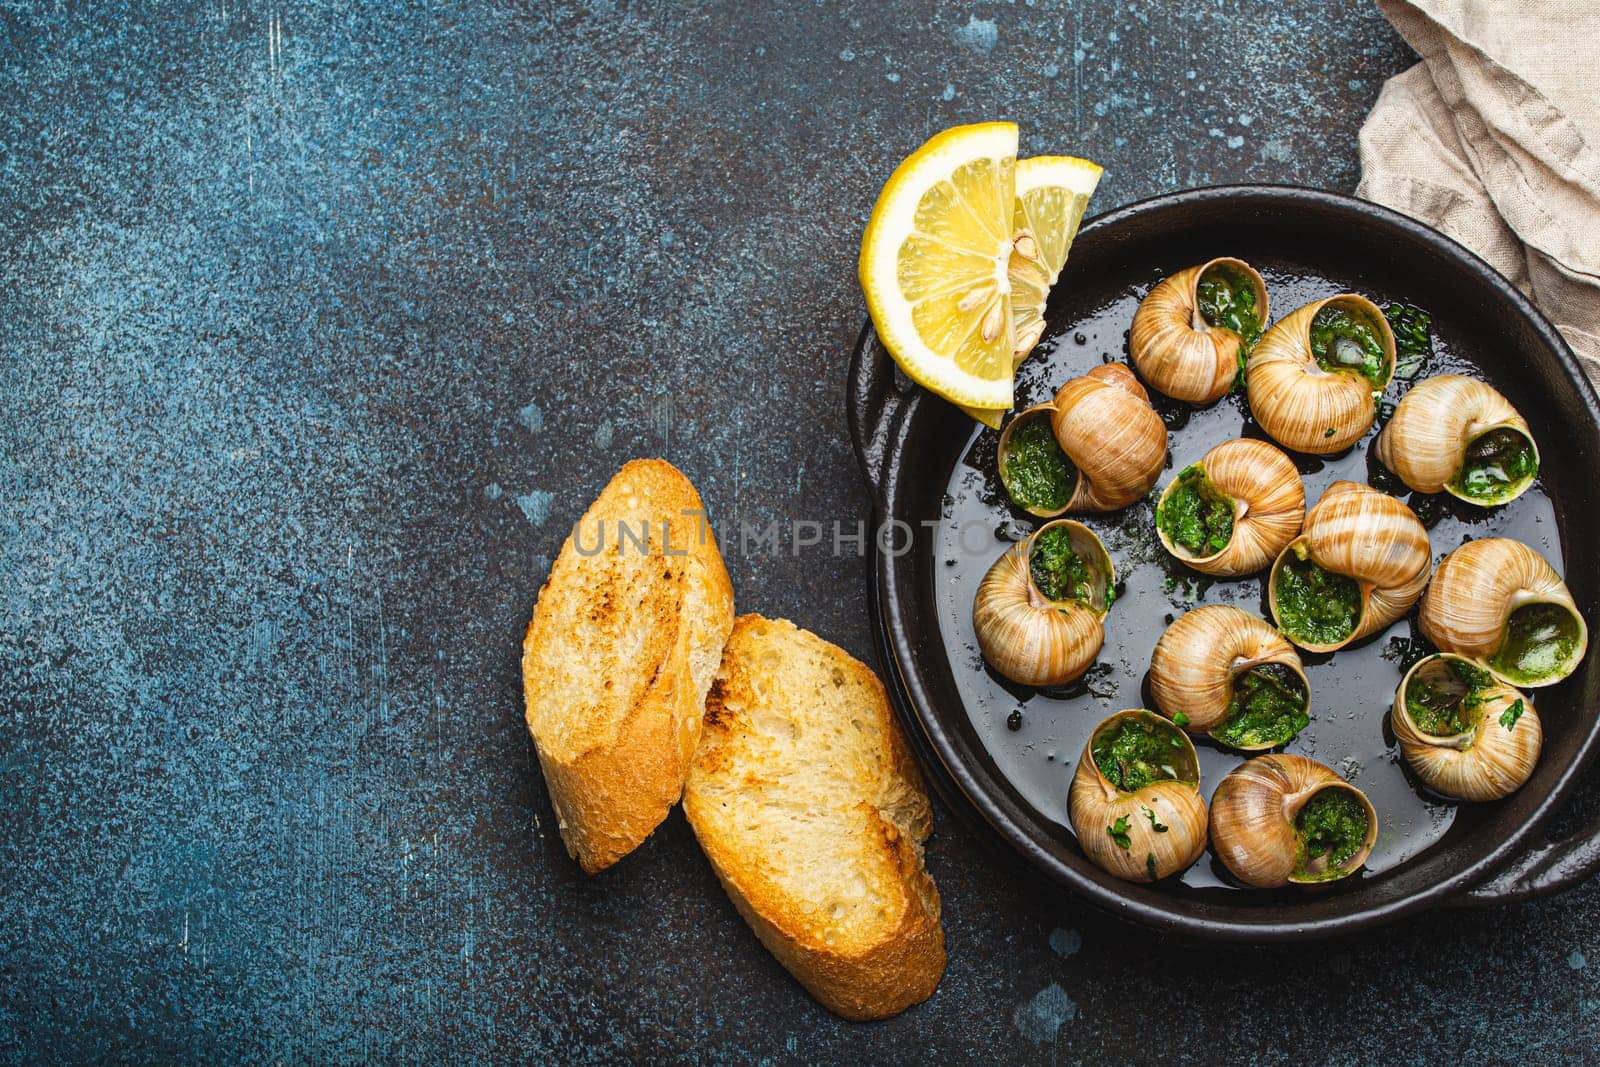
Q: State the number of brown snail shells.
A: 12